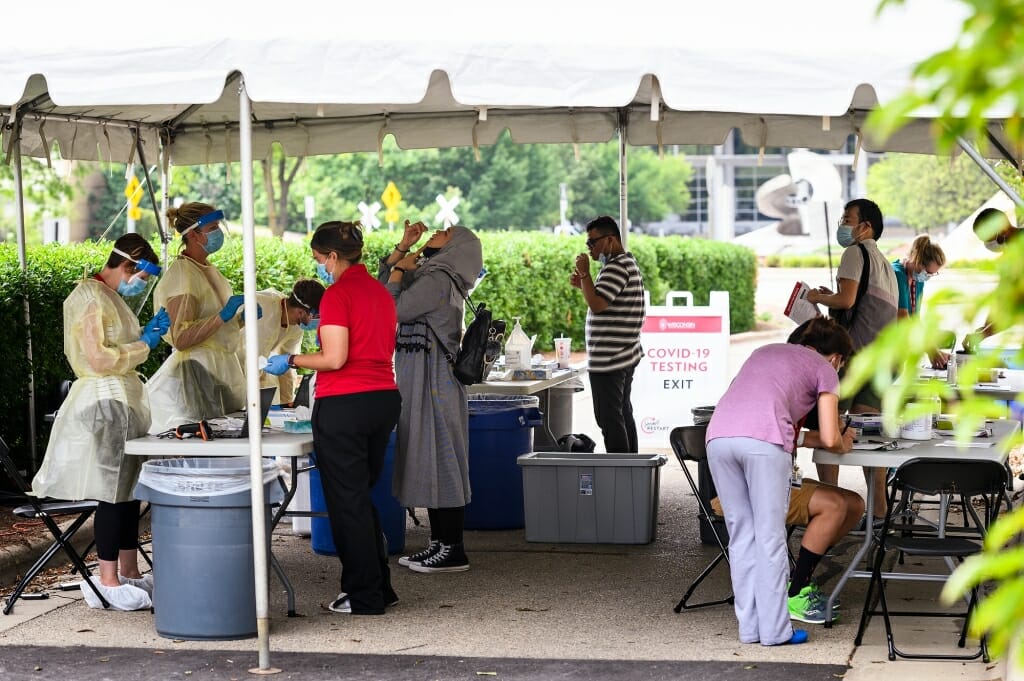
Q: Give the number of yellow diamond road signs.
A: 2